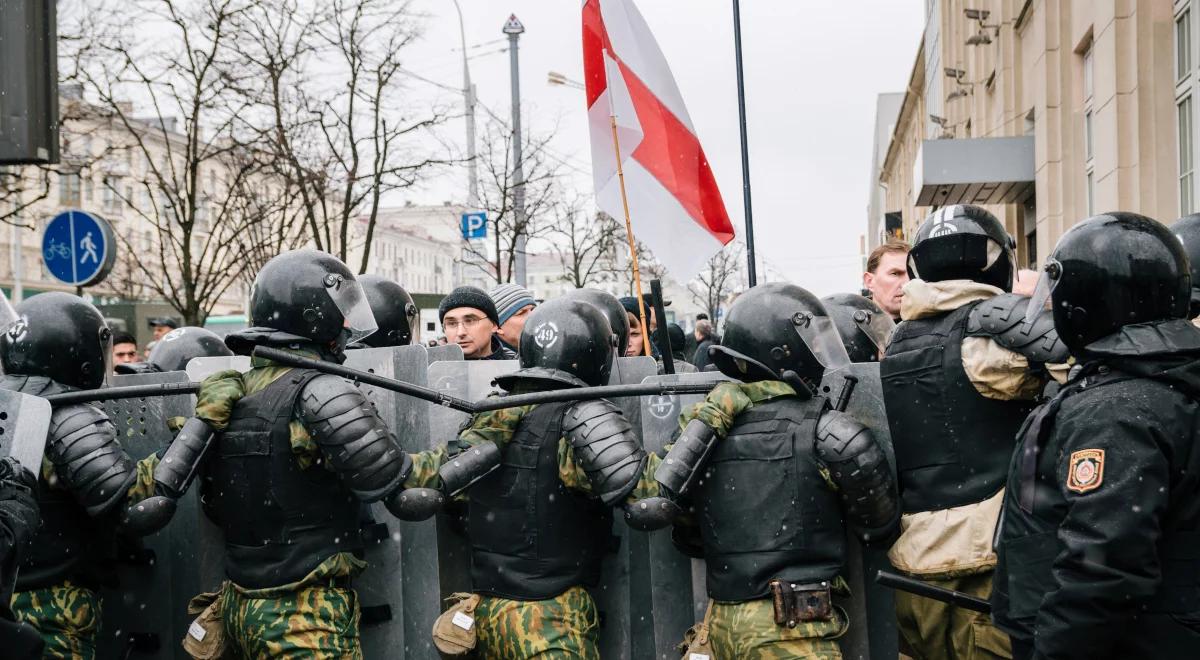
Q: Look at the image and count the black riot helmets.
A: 11